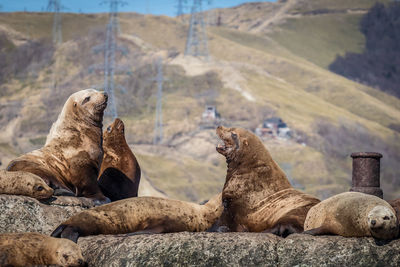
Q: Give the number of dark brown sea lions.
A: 1